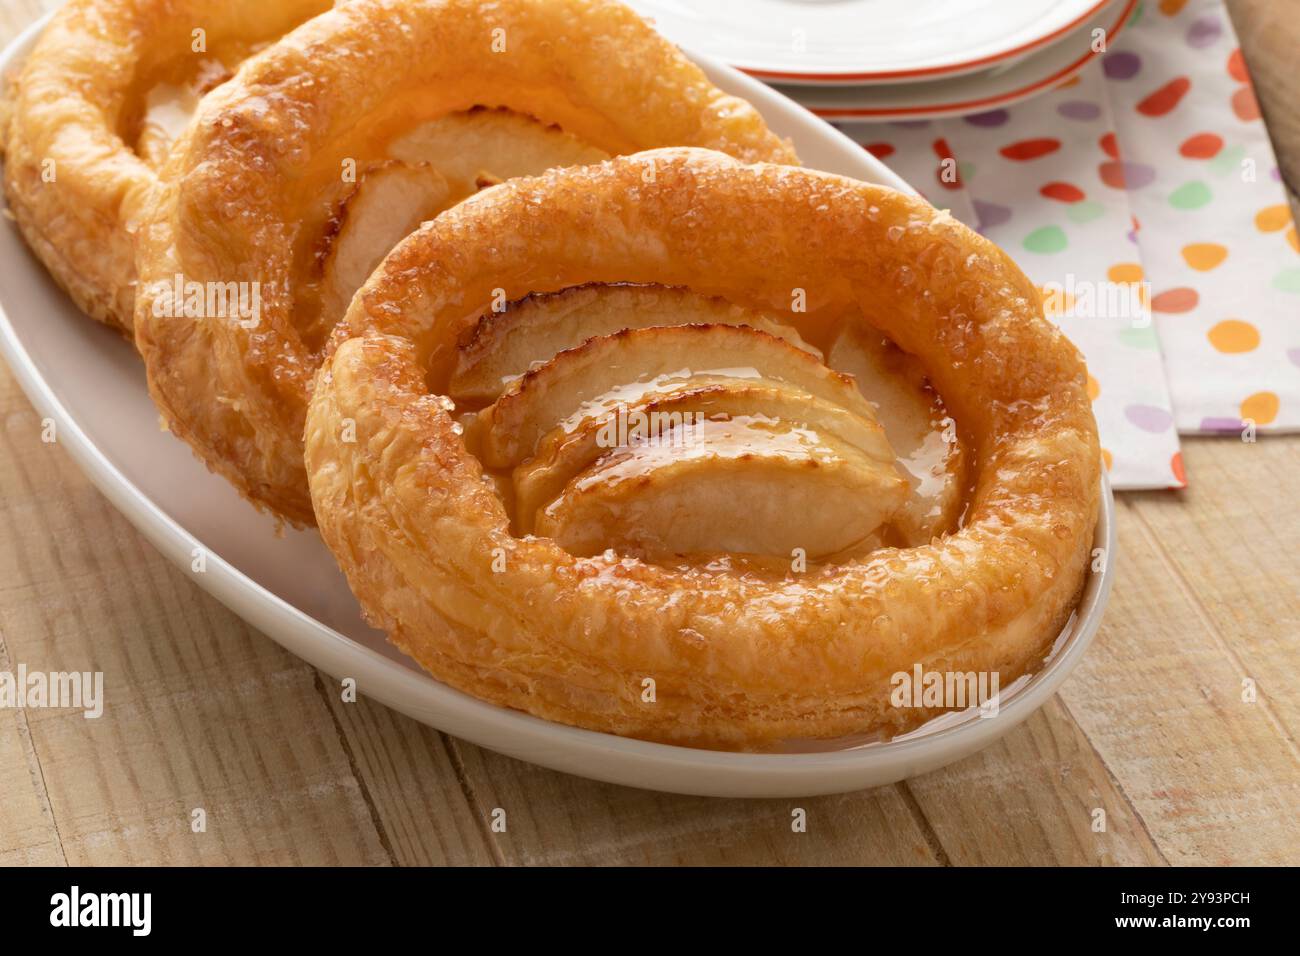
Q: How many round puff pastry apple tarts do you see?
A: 3